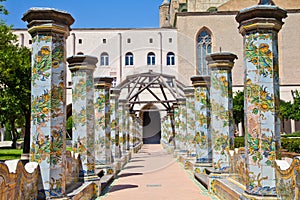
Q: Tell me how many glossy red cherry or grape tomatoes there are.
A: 0